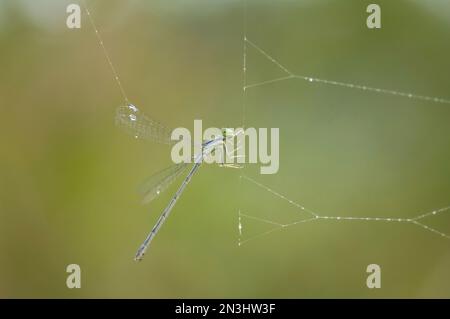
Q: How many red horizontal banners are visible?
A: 0